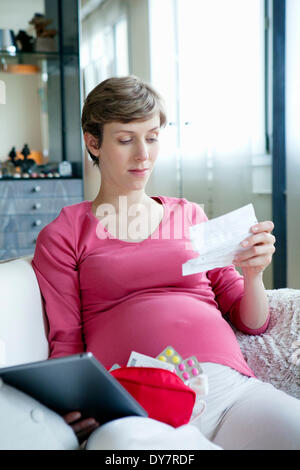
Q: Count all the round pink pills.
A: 4